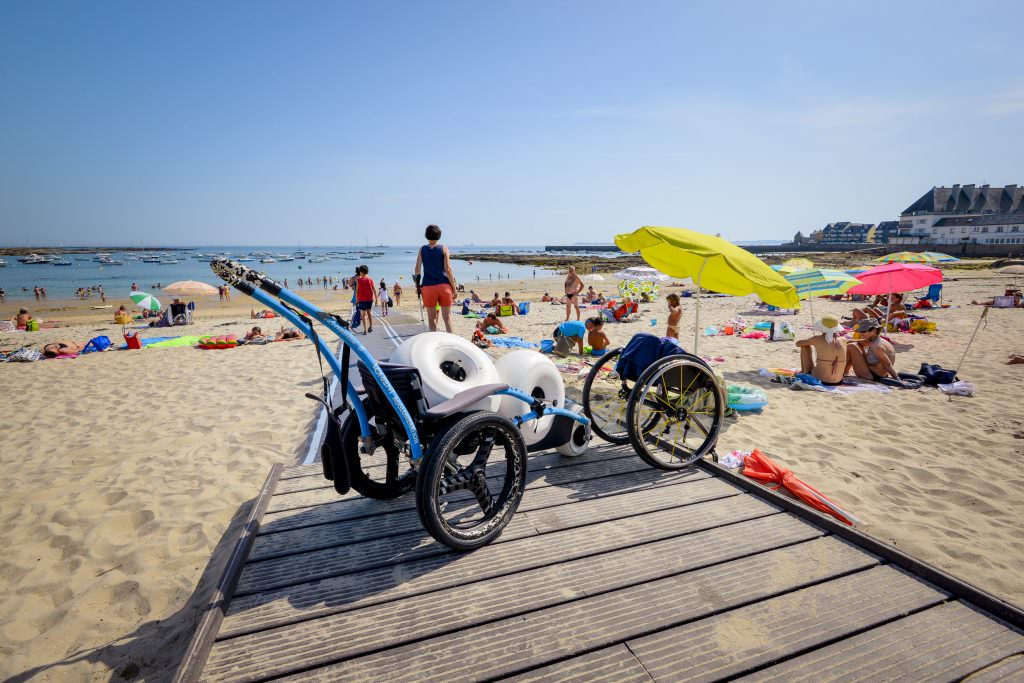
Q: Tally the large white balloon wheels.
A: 2